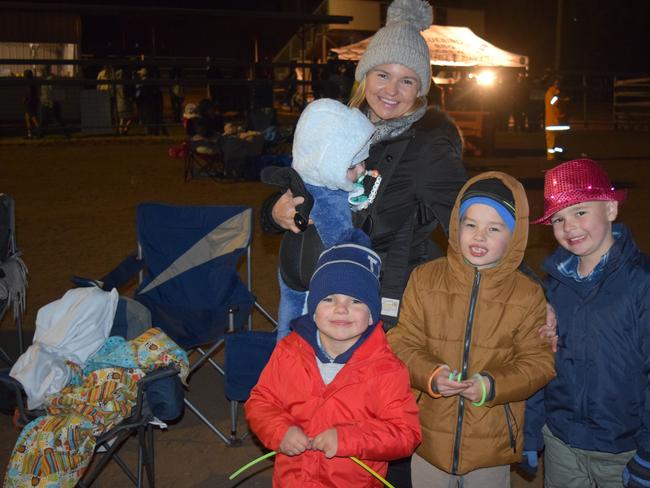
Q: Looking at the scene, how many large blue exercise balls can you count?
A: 0